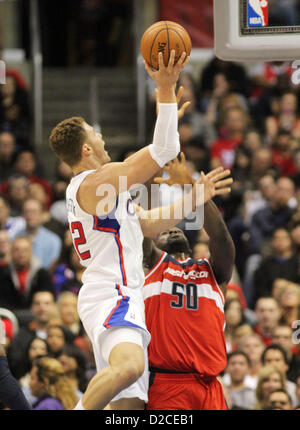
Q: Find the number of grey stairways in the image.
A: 1